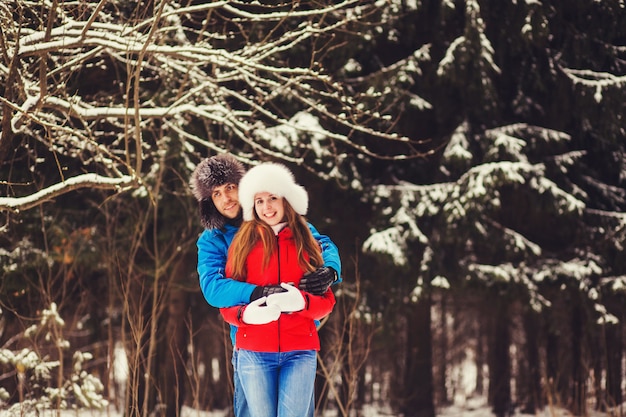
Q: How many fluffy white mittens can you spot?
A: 2